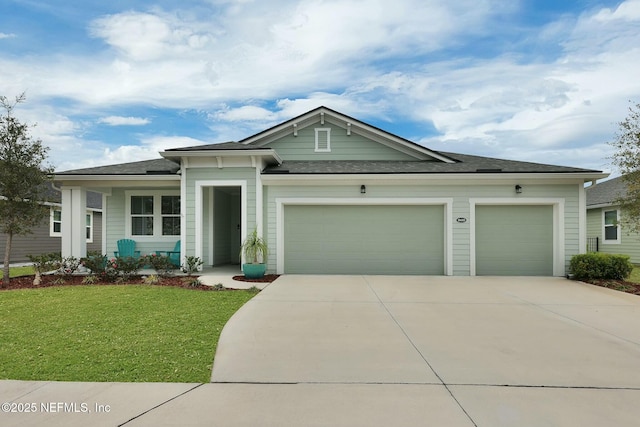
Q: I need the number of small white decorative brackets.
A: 6